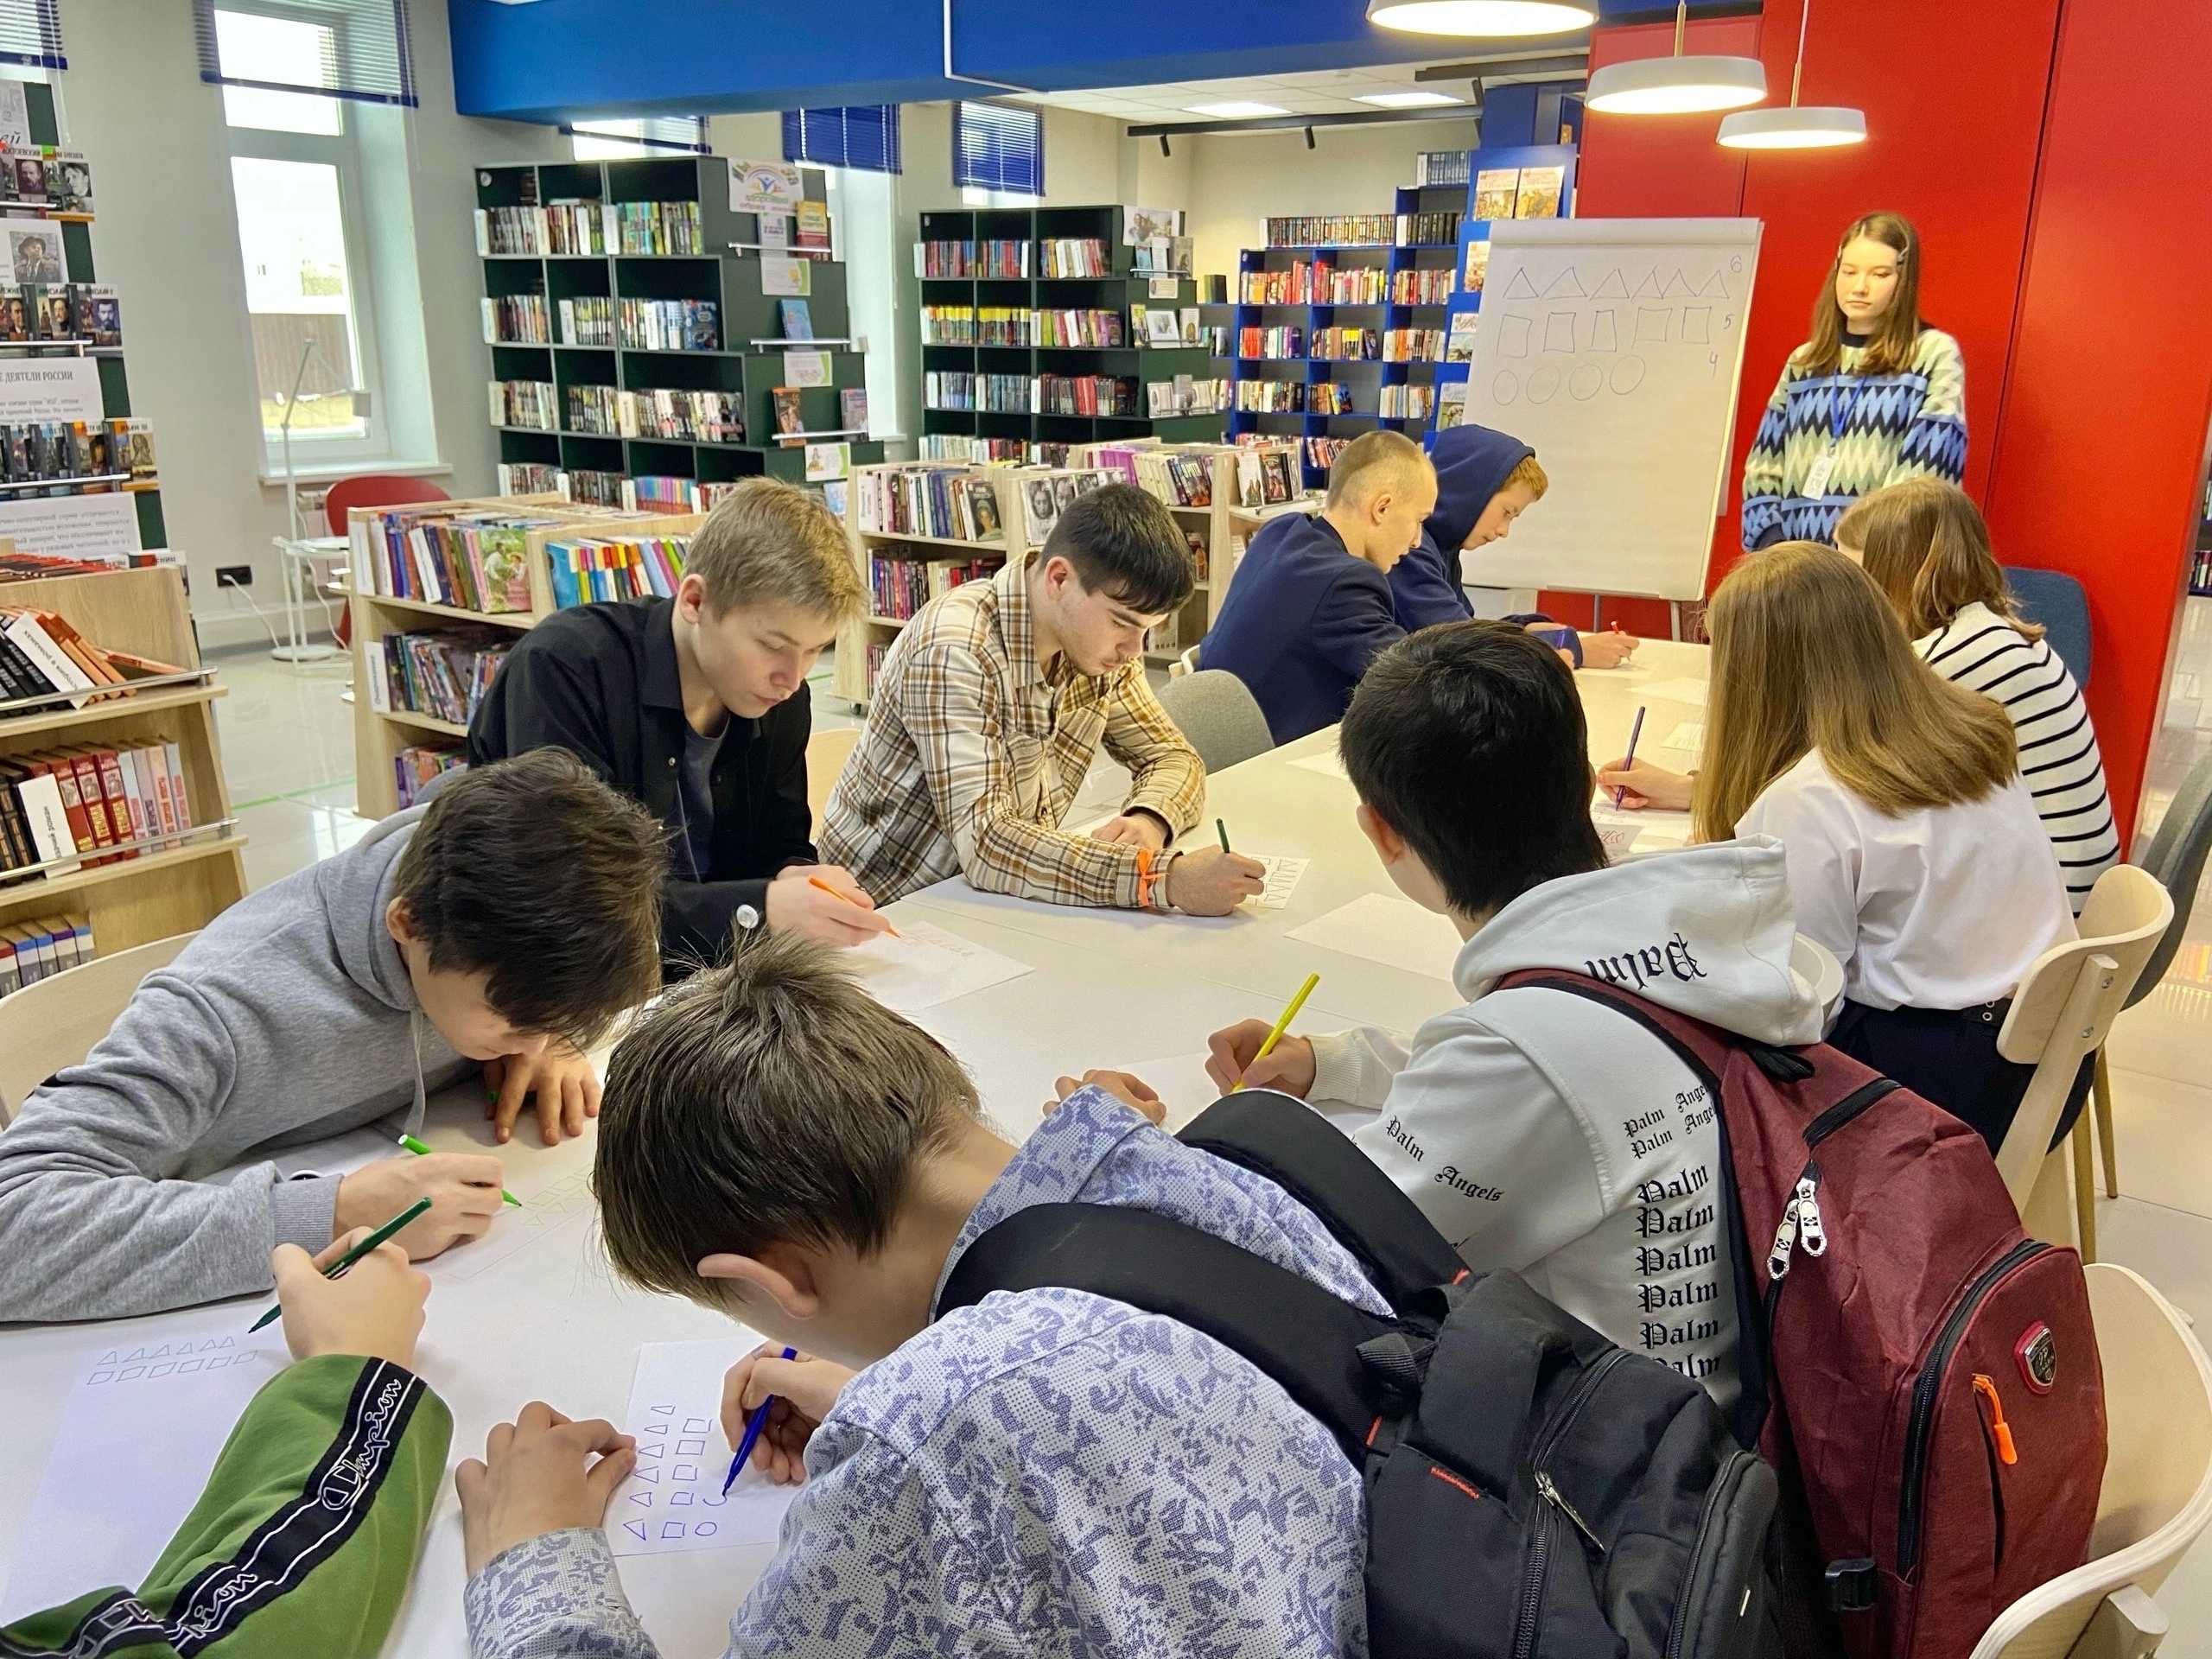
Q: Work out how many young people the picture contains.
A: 11